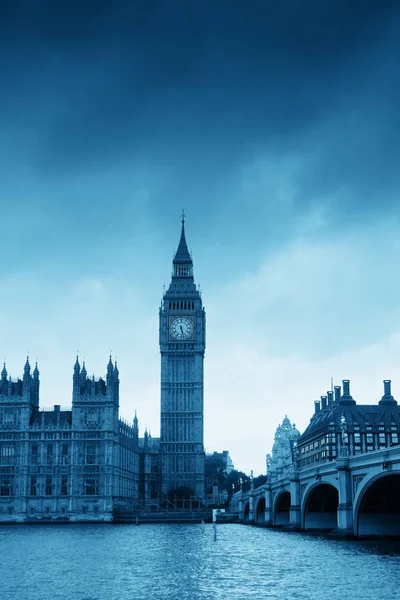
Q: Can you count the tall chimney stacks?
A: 6